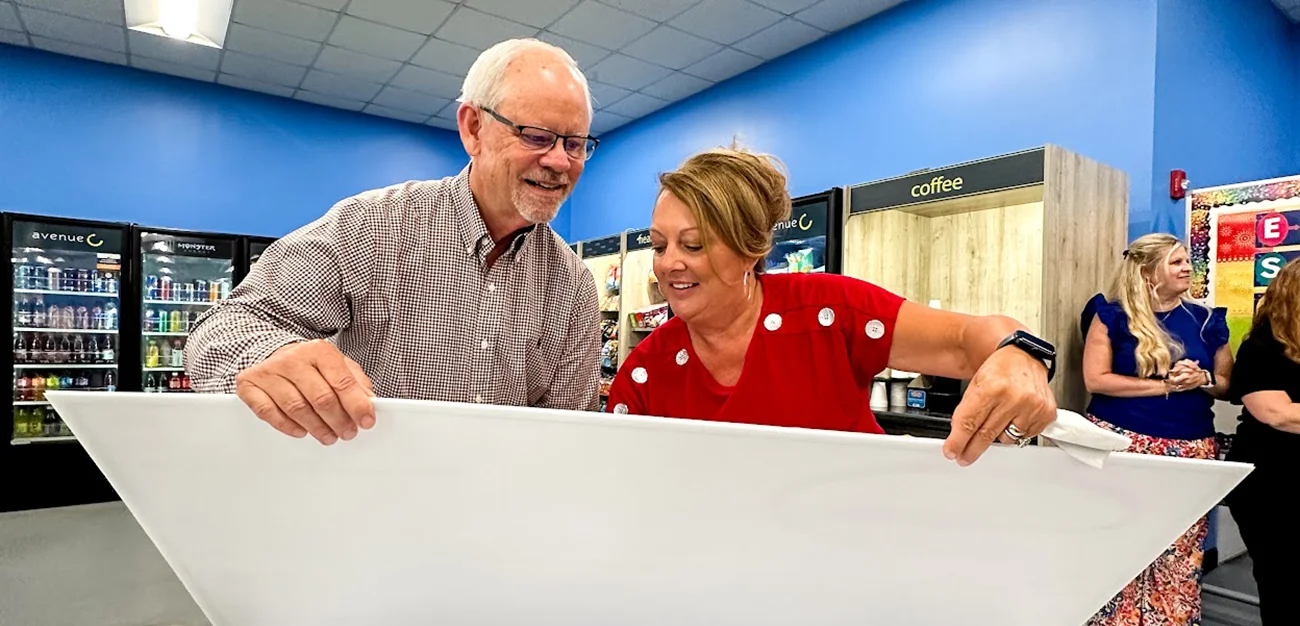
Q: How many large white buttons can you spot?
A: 6